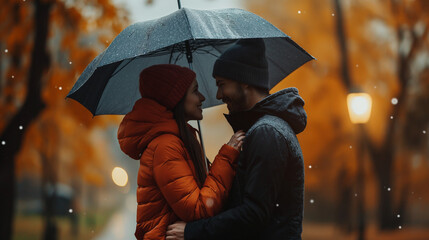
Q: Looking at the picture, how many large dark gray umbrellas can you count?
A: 1